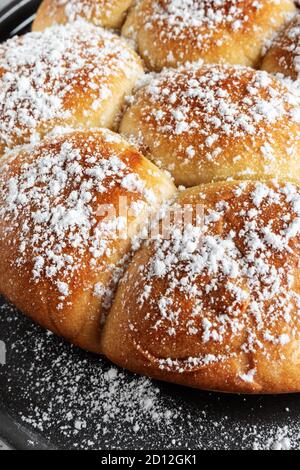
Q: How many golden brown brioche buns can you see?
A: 7